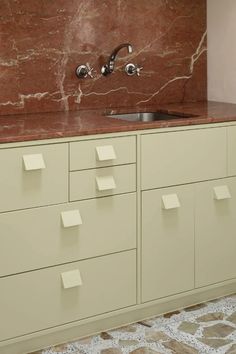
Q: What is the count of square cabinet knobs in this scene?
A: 7